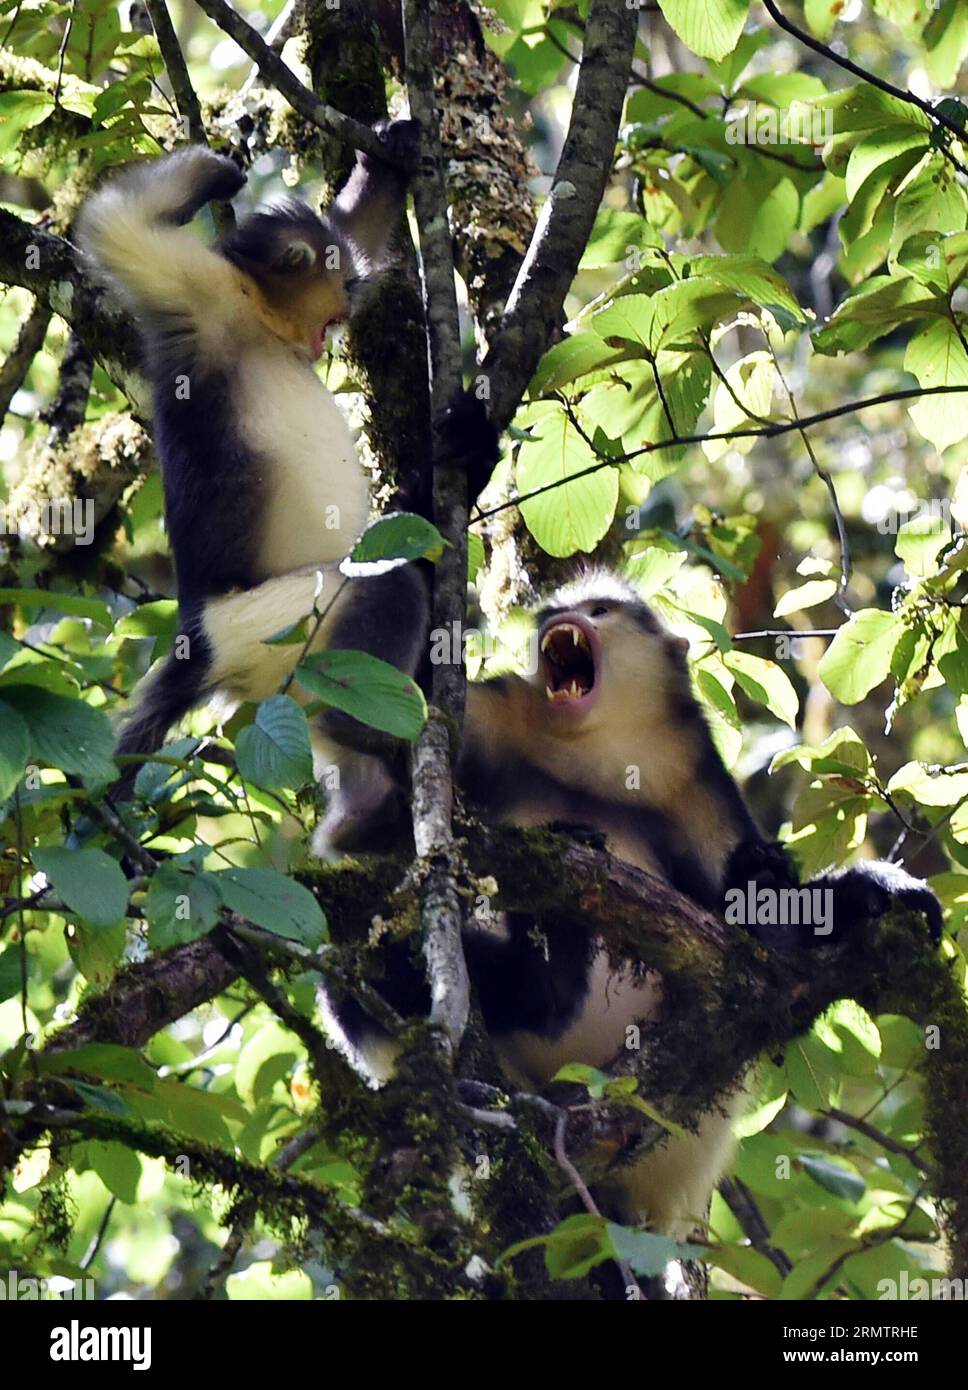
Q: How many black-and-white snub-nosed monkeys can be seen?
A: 2